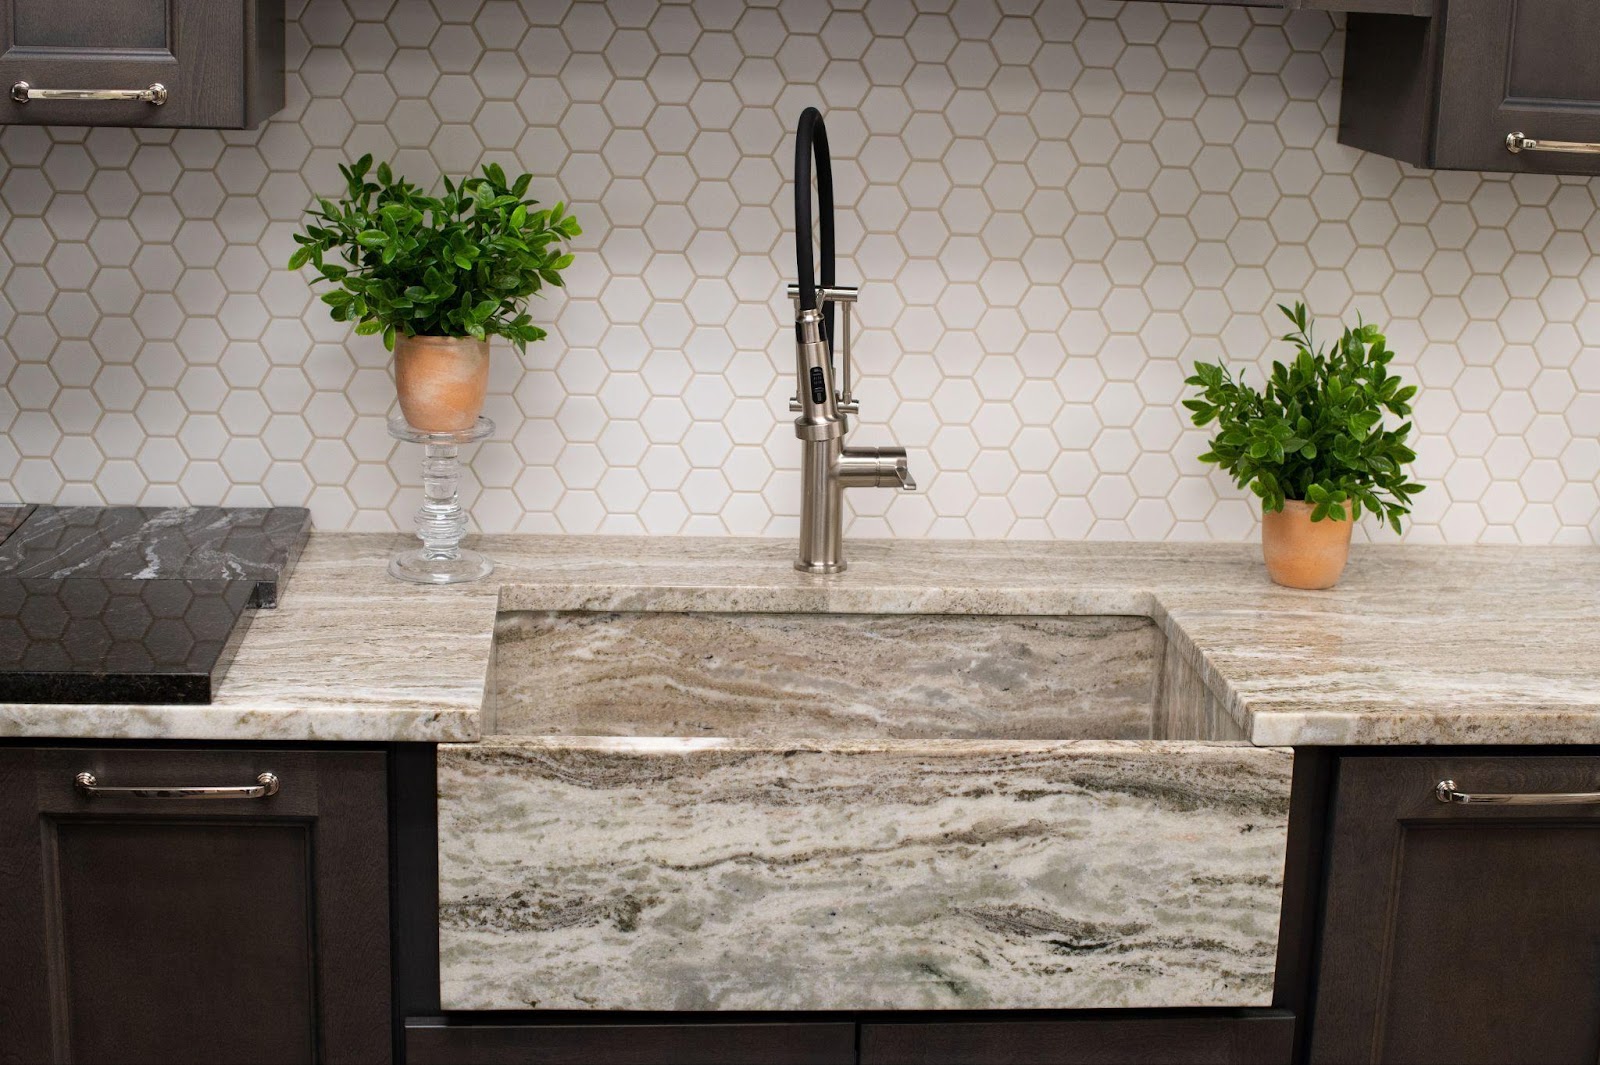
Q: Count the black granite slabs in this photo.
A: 2